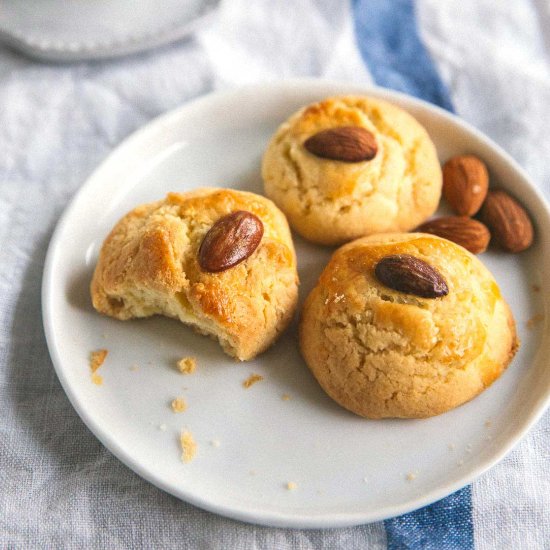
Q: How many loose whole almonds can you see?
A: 3